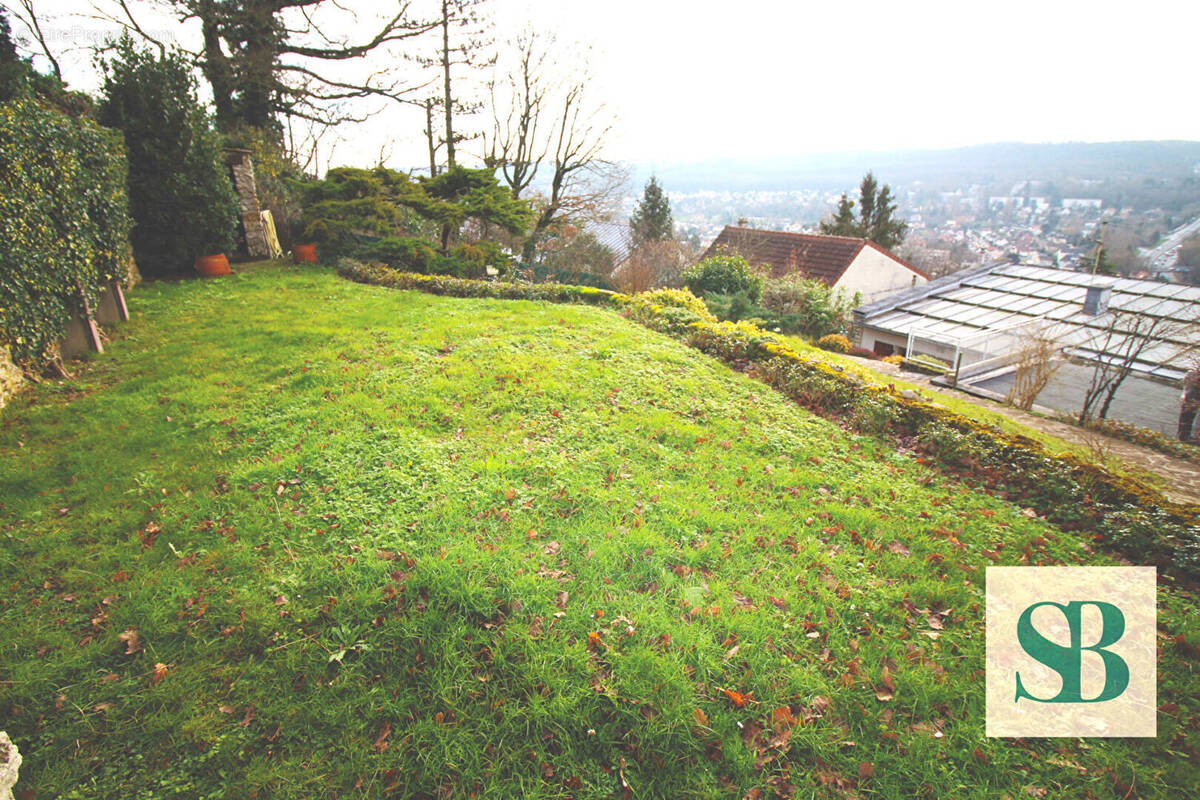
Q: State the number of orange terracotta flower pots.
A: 2